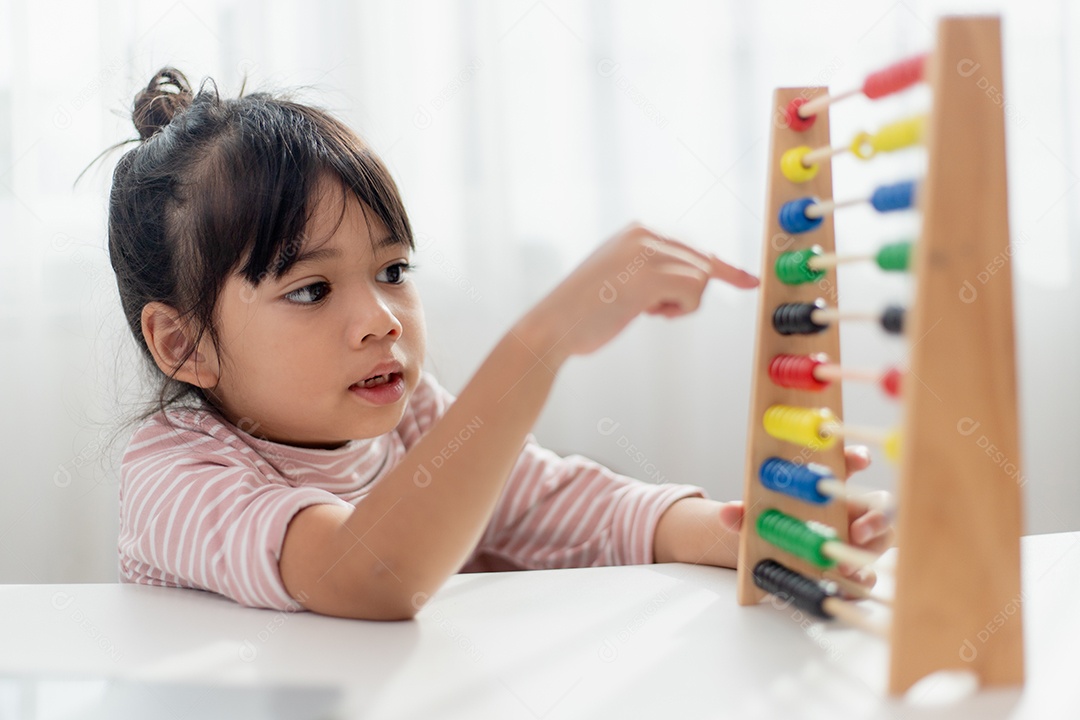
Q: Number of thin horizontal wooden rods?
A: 10